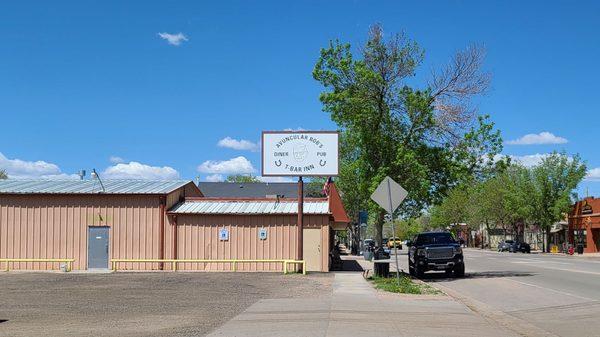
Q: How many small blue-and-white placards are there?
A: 2